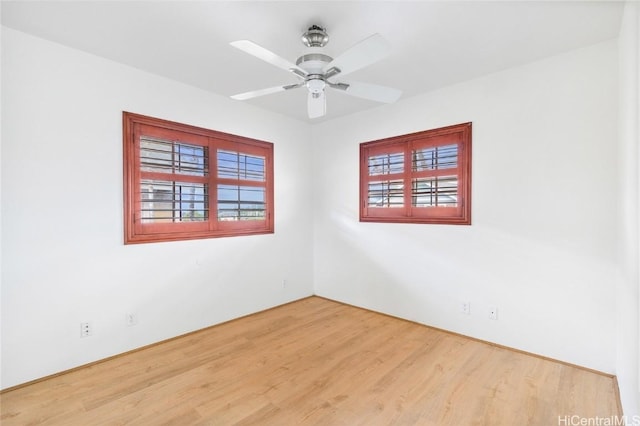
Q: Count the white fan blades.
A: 5